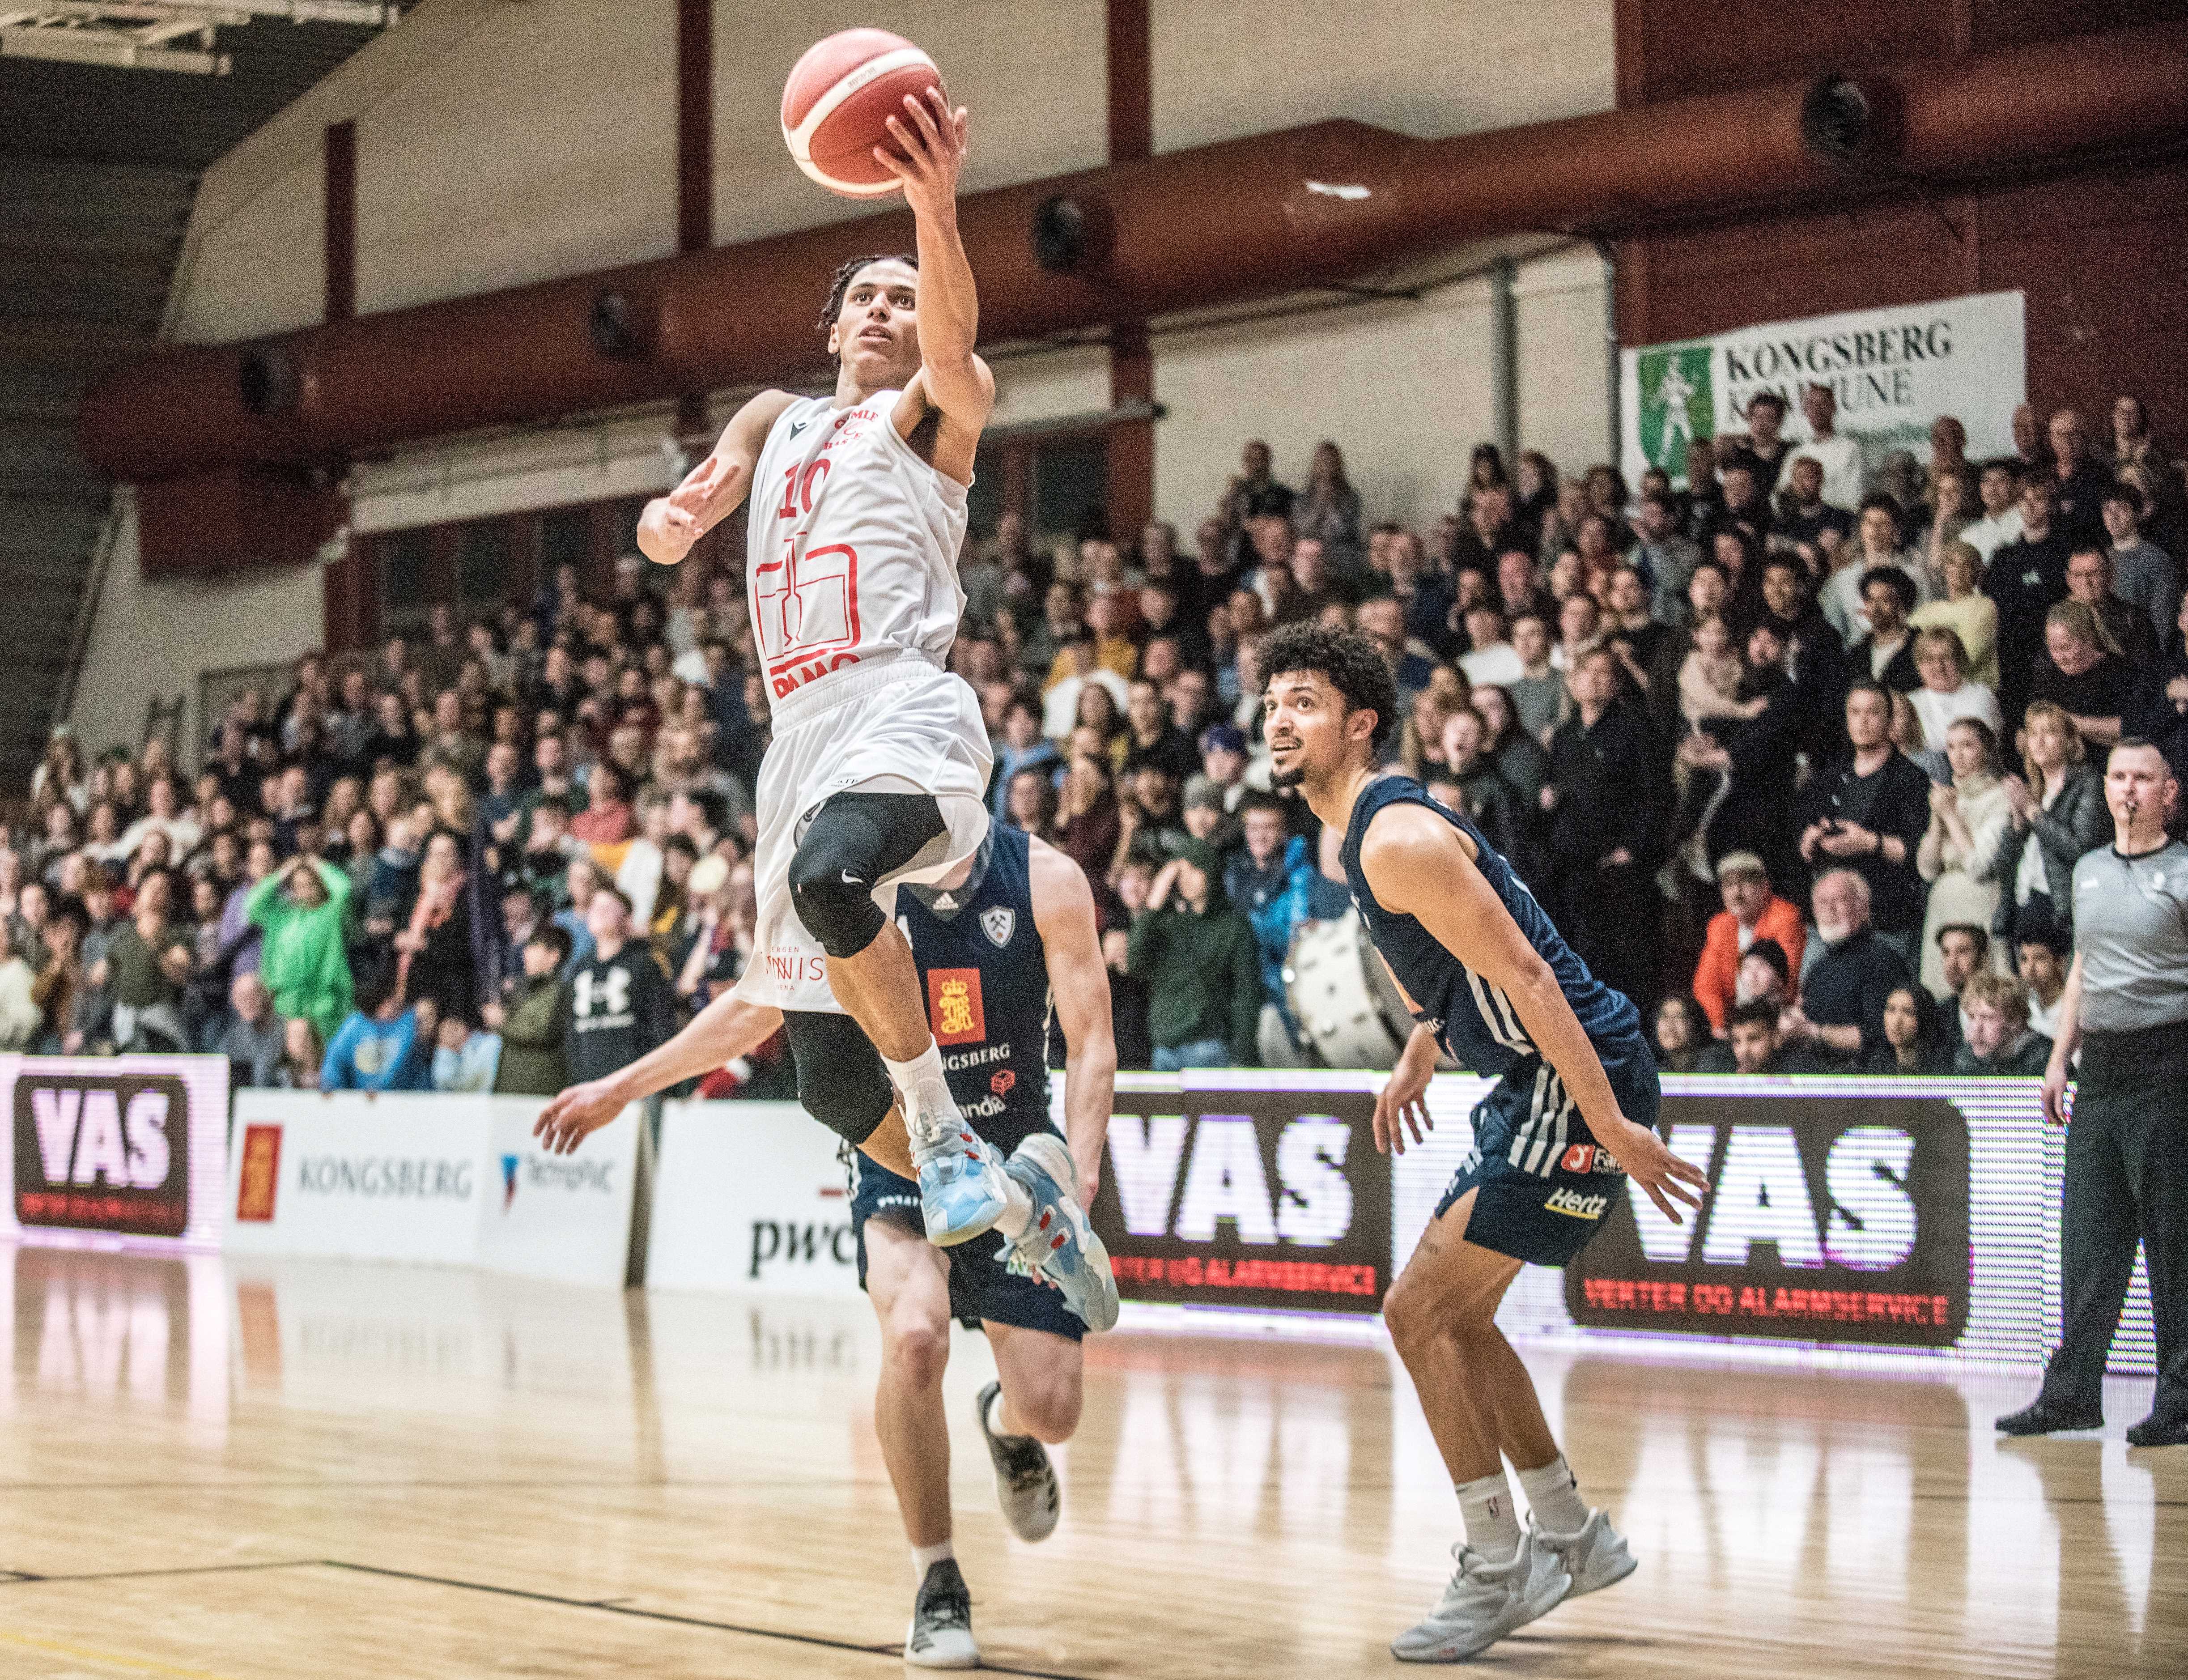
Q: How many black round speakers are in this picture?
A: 4